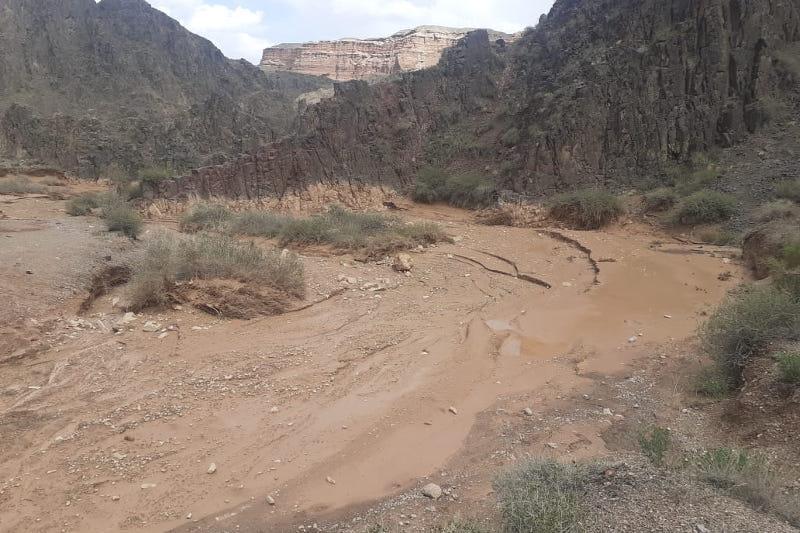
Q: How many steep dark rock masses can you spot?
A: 2